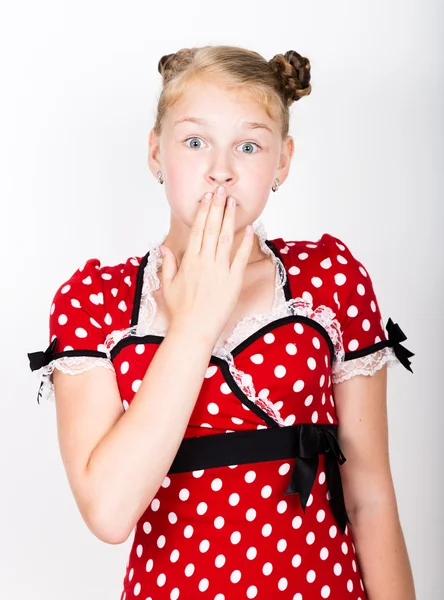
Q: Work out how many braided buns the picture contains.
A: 2